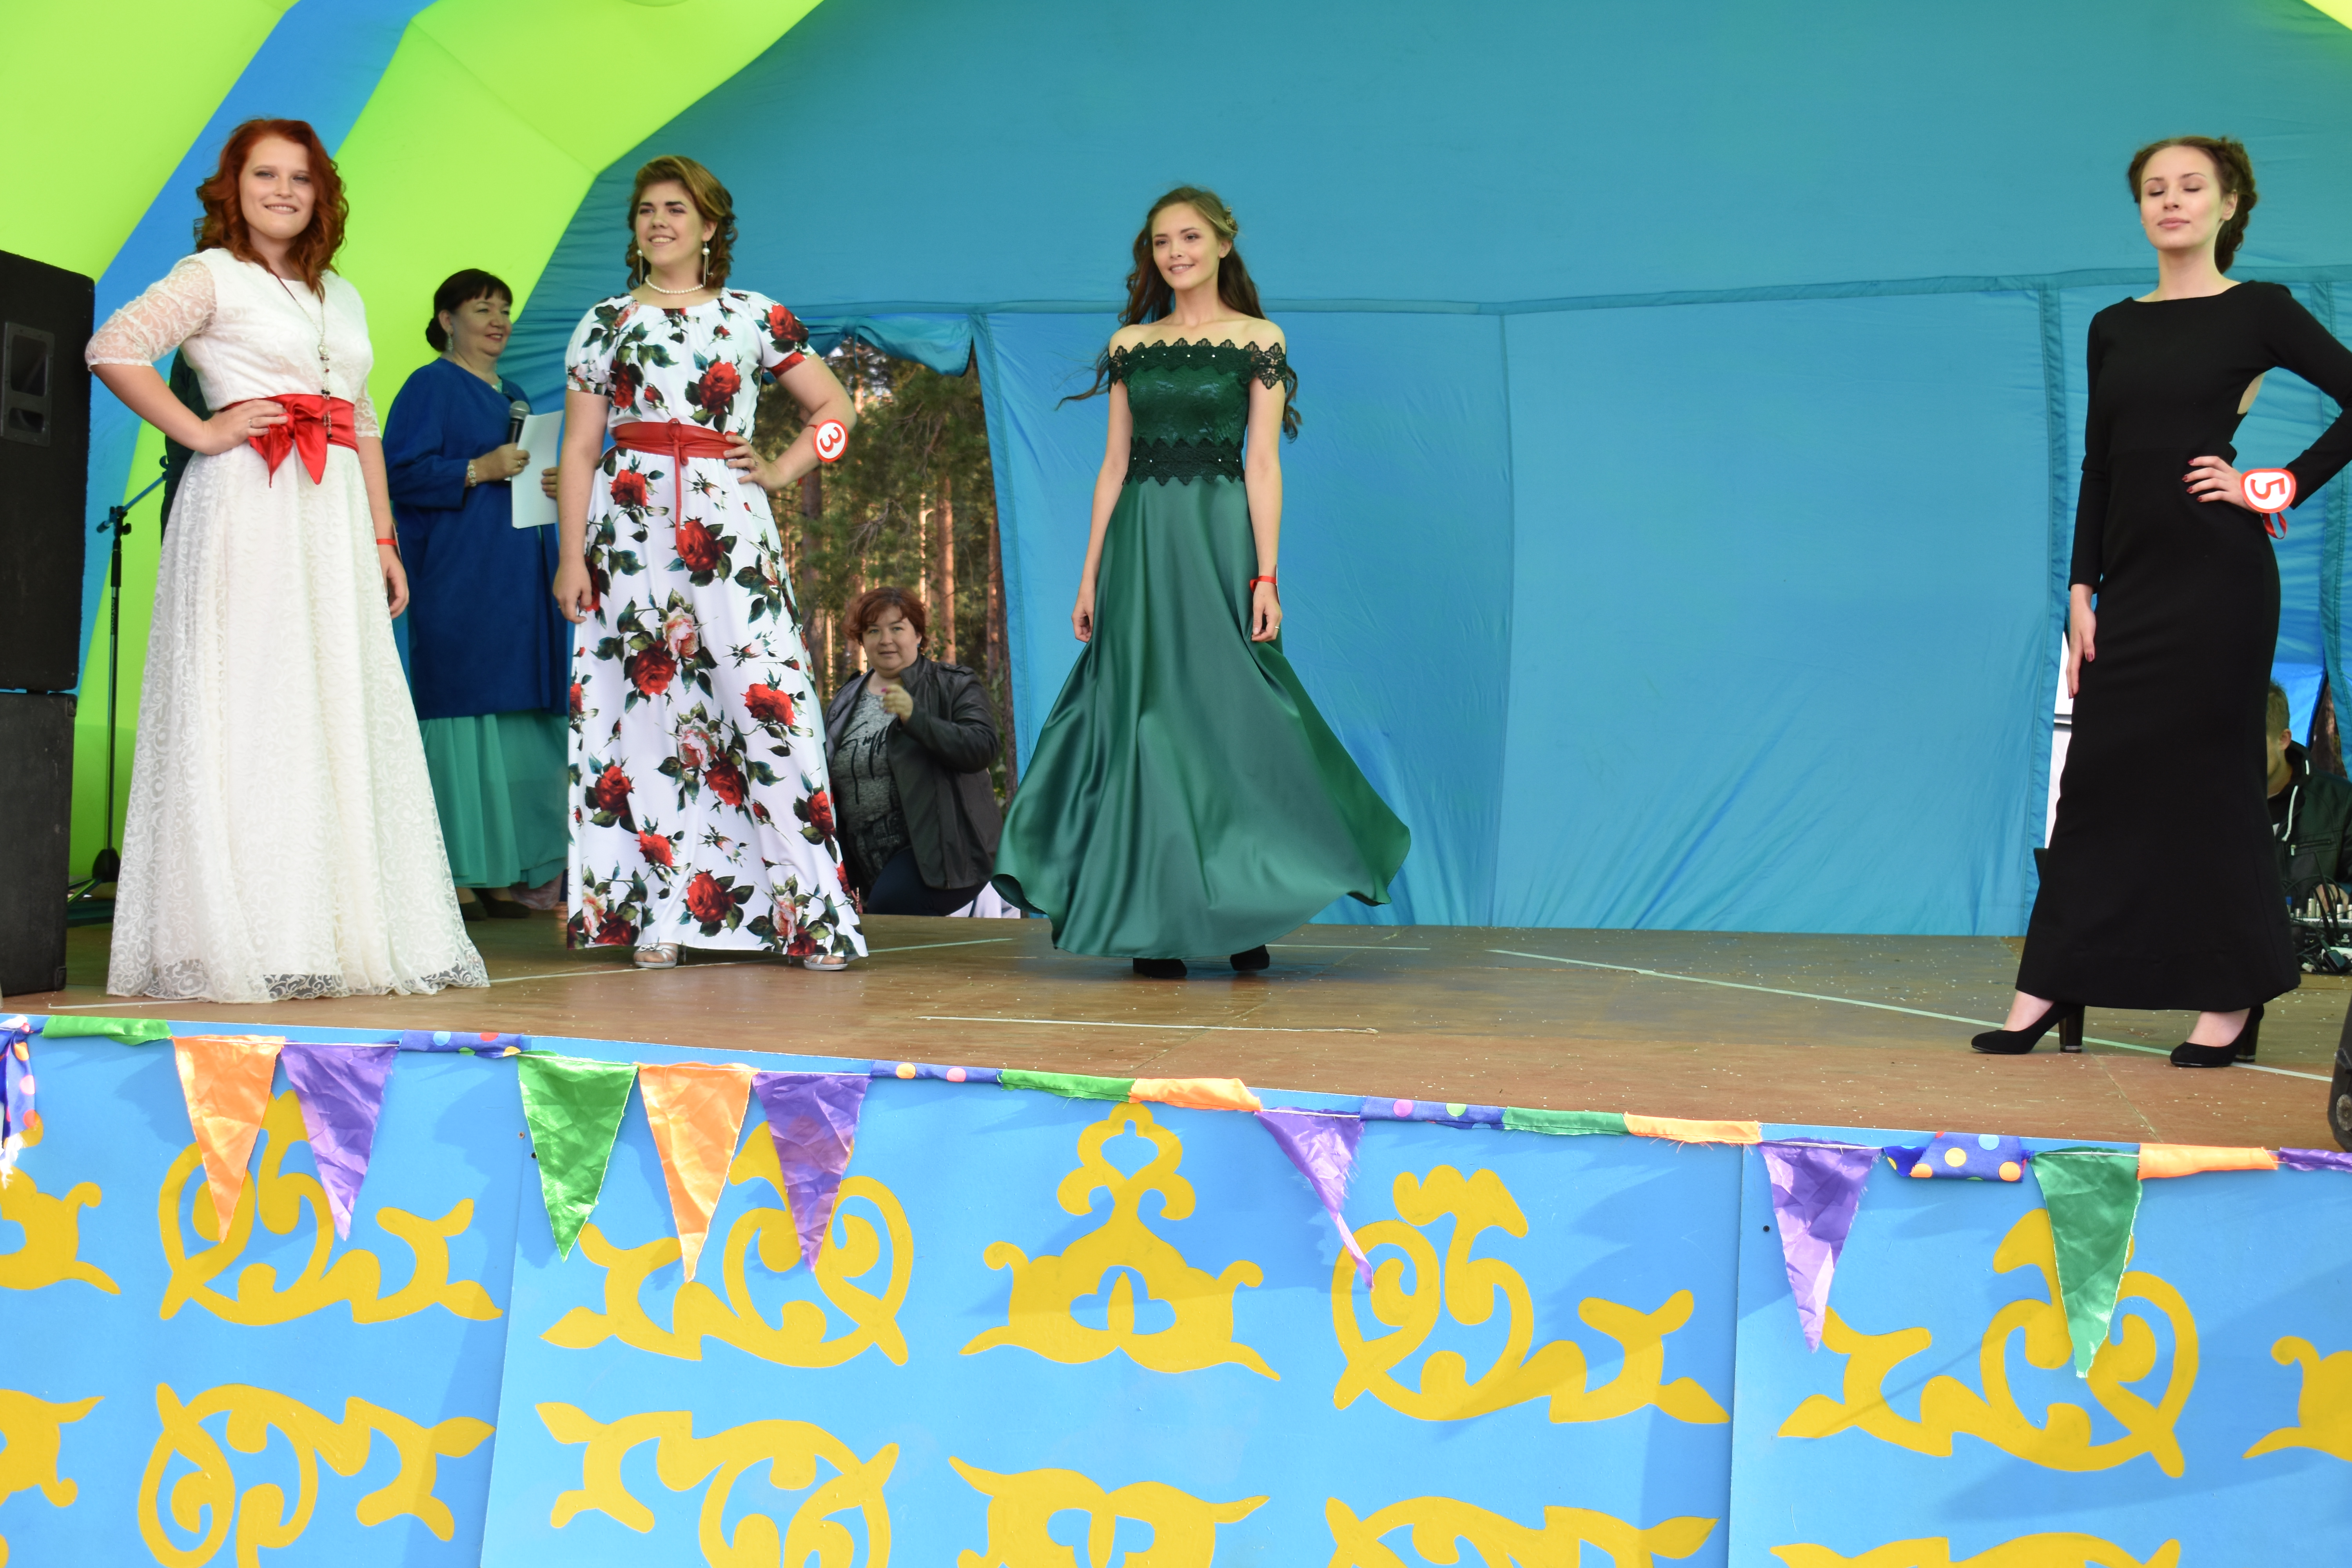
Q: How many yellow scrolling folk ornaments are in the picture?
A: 13